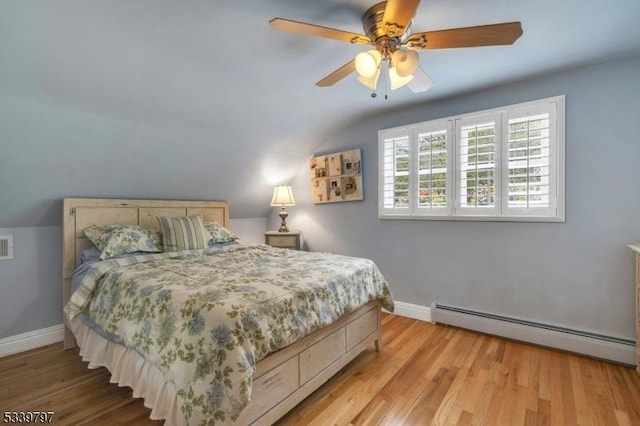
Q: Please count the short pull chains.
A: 2